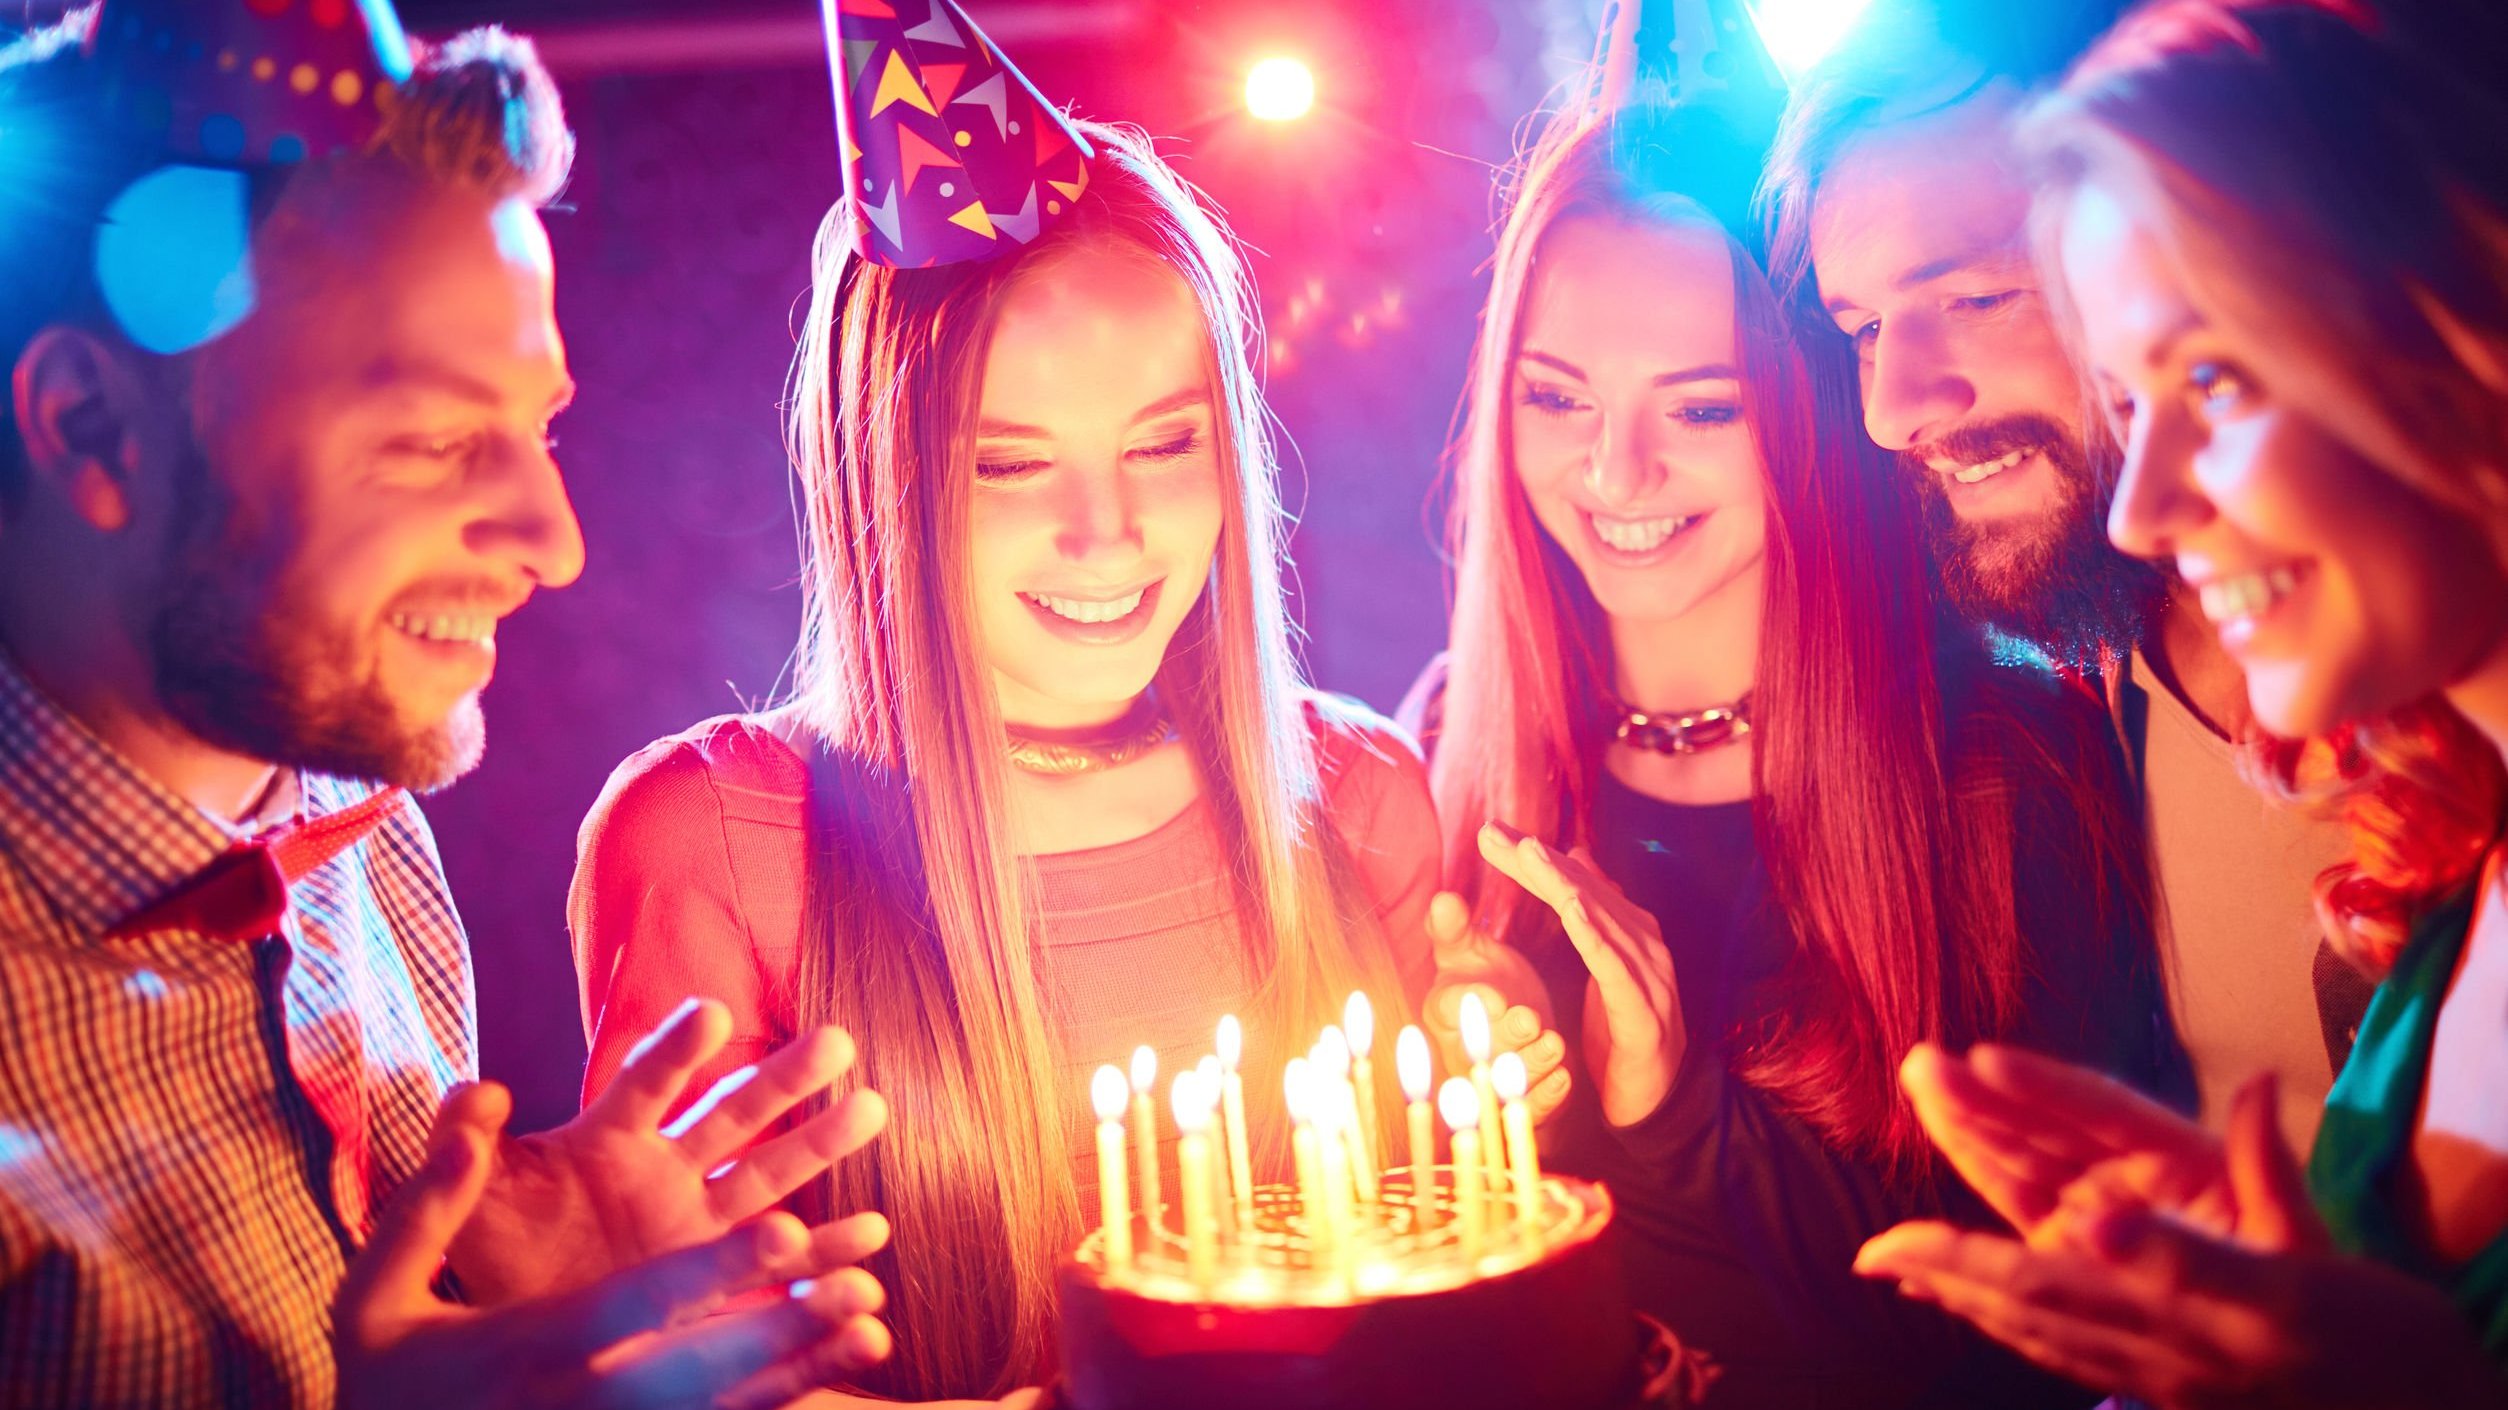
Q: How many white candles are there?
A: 13